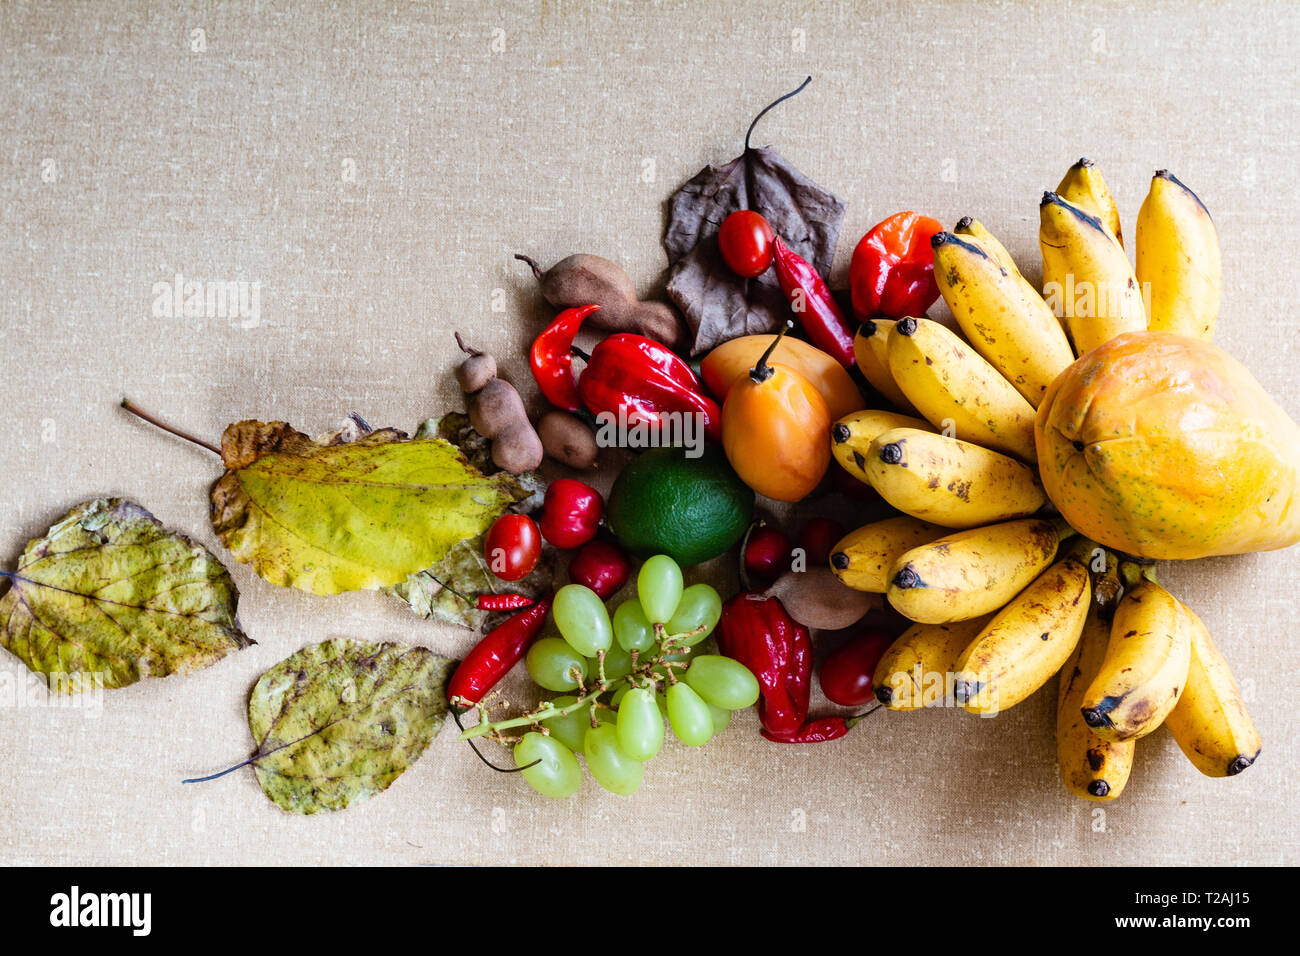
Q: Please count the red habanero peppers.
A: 3